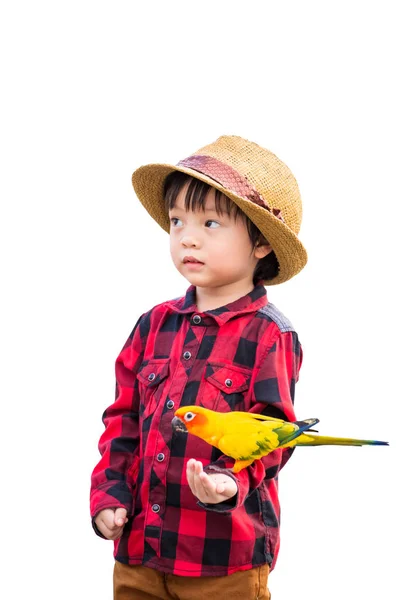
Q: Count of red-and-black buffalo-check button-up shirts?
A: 1